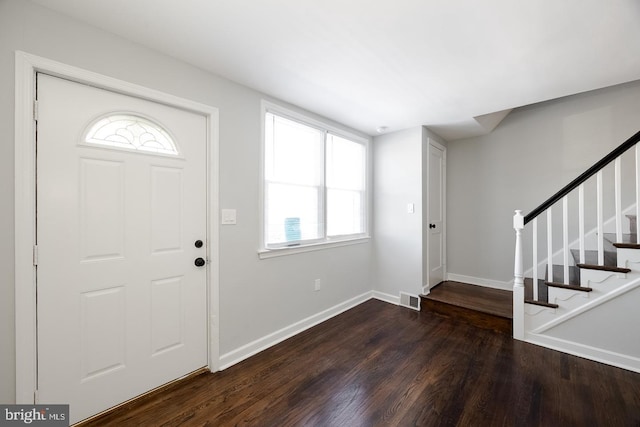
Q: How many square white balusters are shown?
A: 7